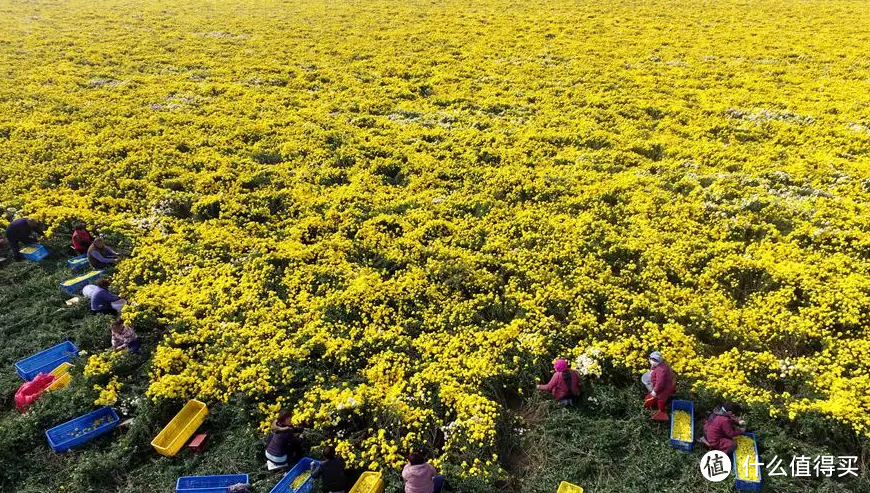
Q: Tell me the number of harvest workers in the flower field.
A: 11